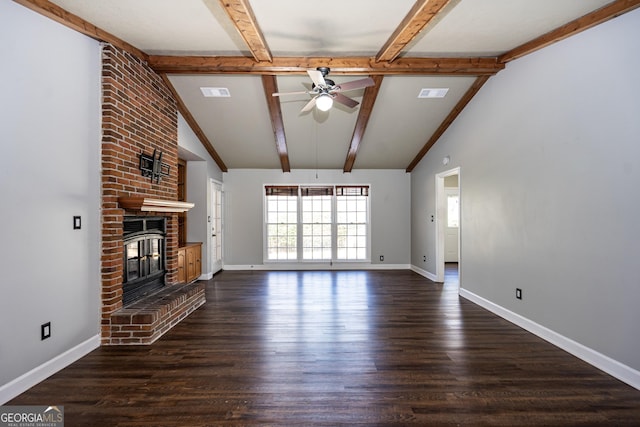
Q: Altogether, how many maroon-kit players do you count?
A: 0